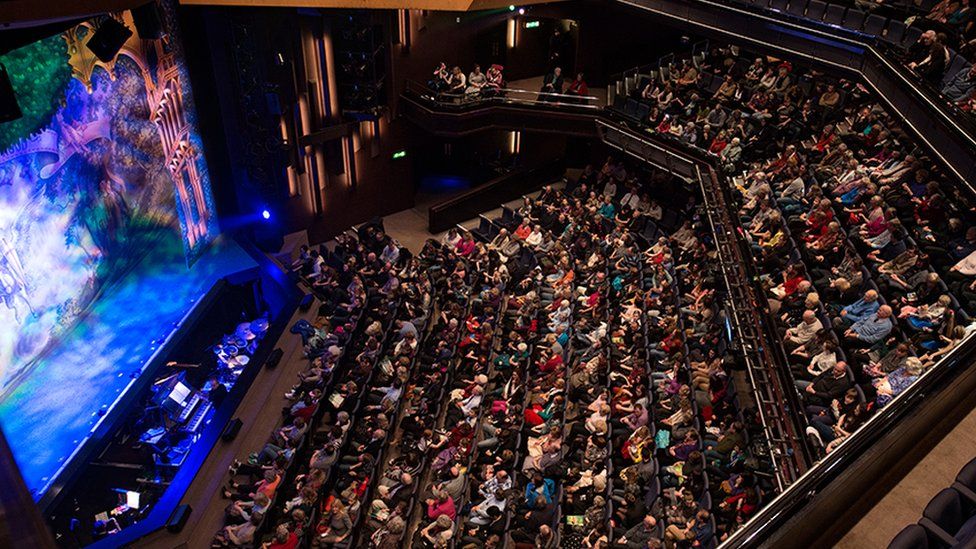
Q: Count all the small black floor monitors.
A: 4